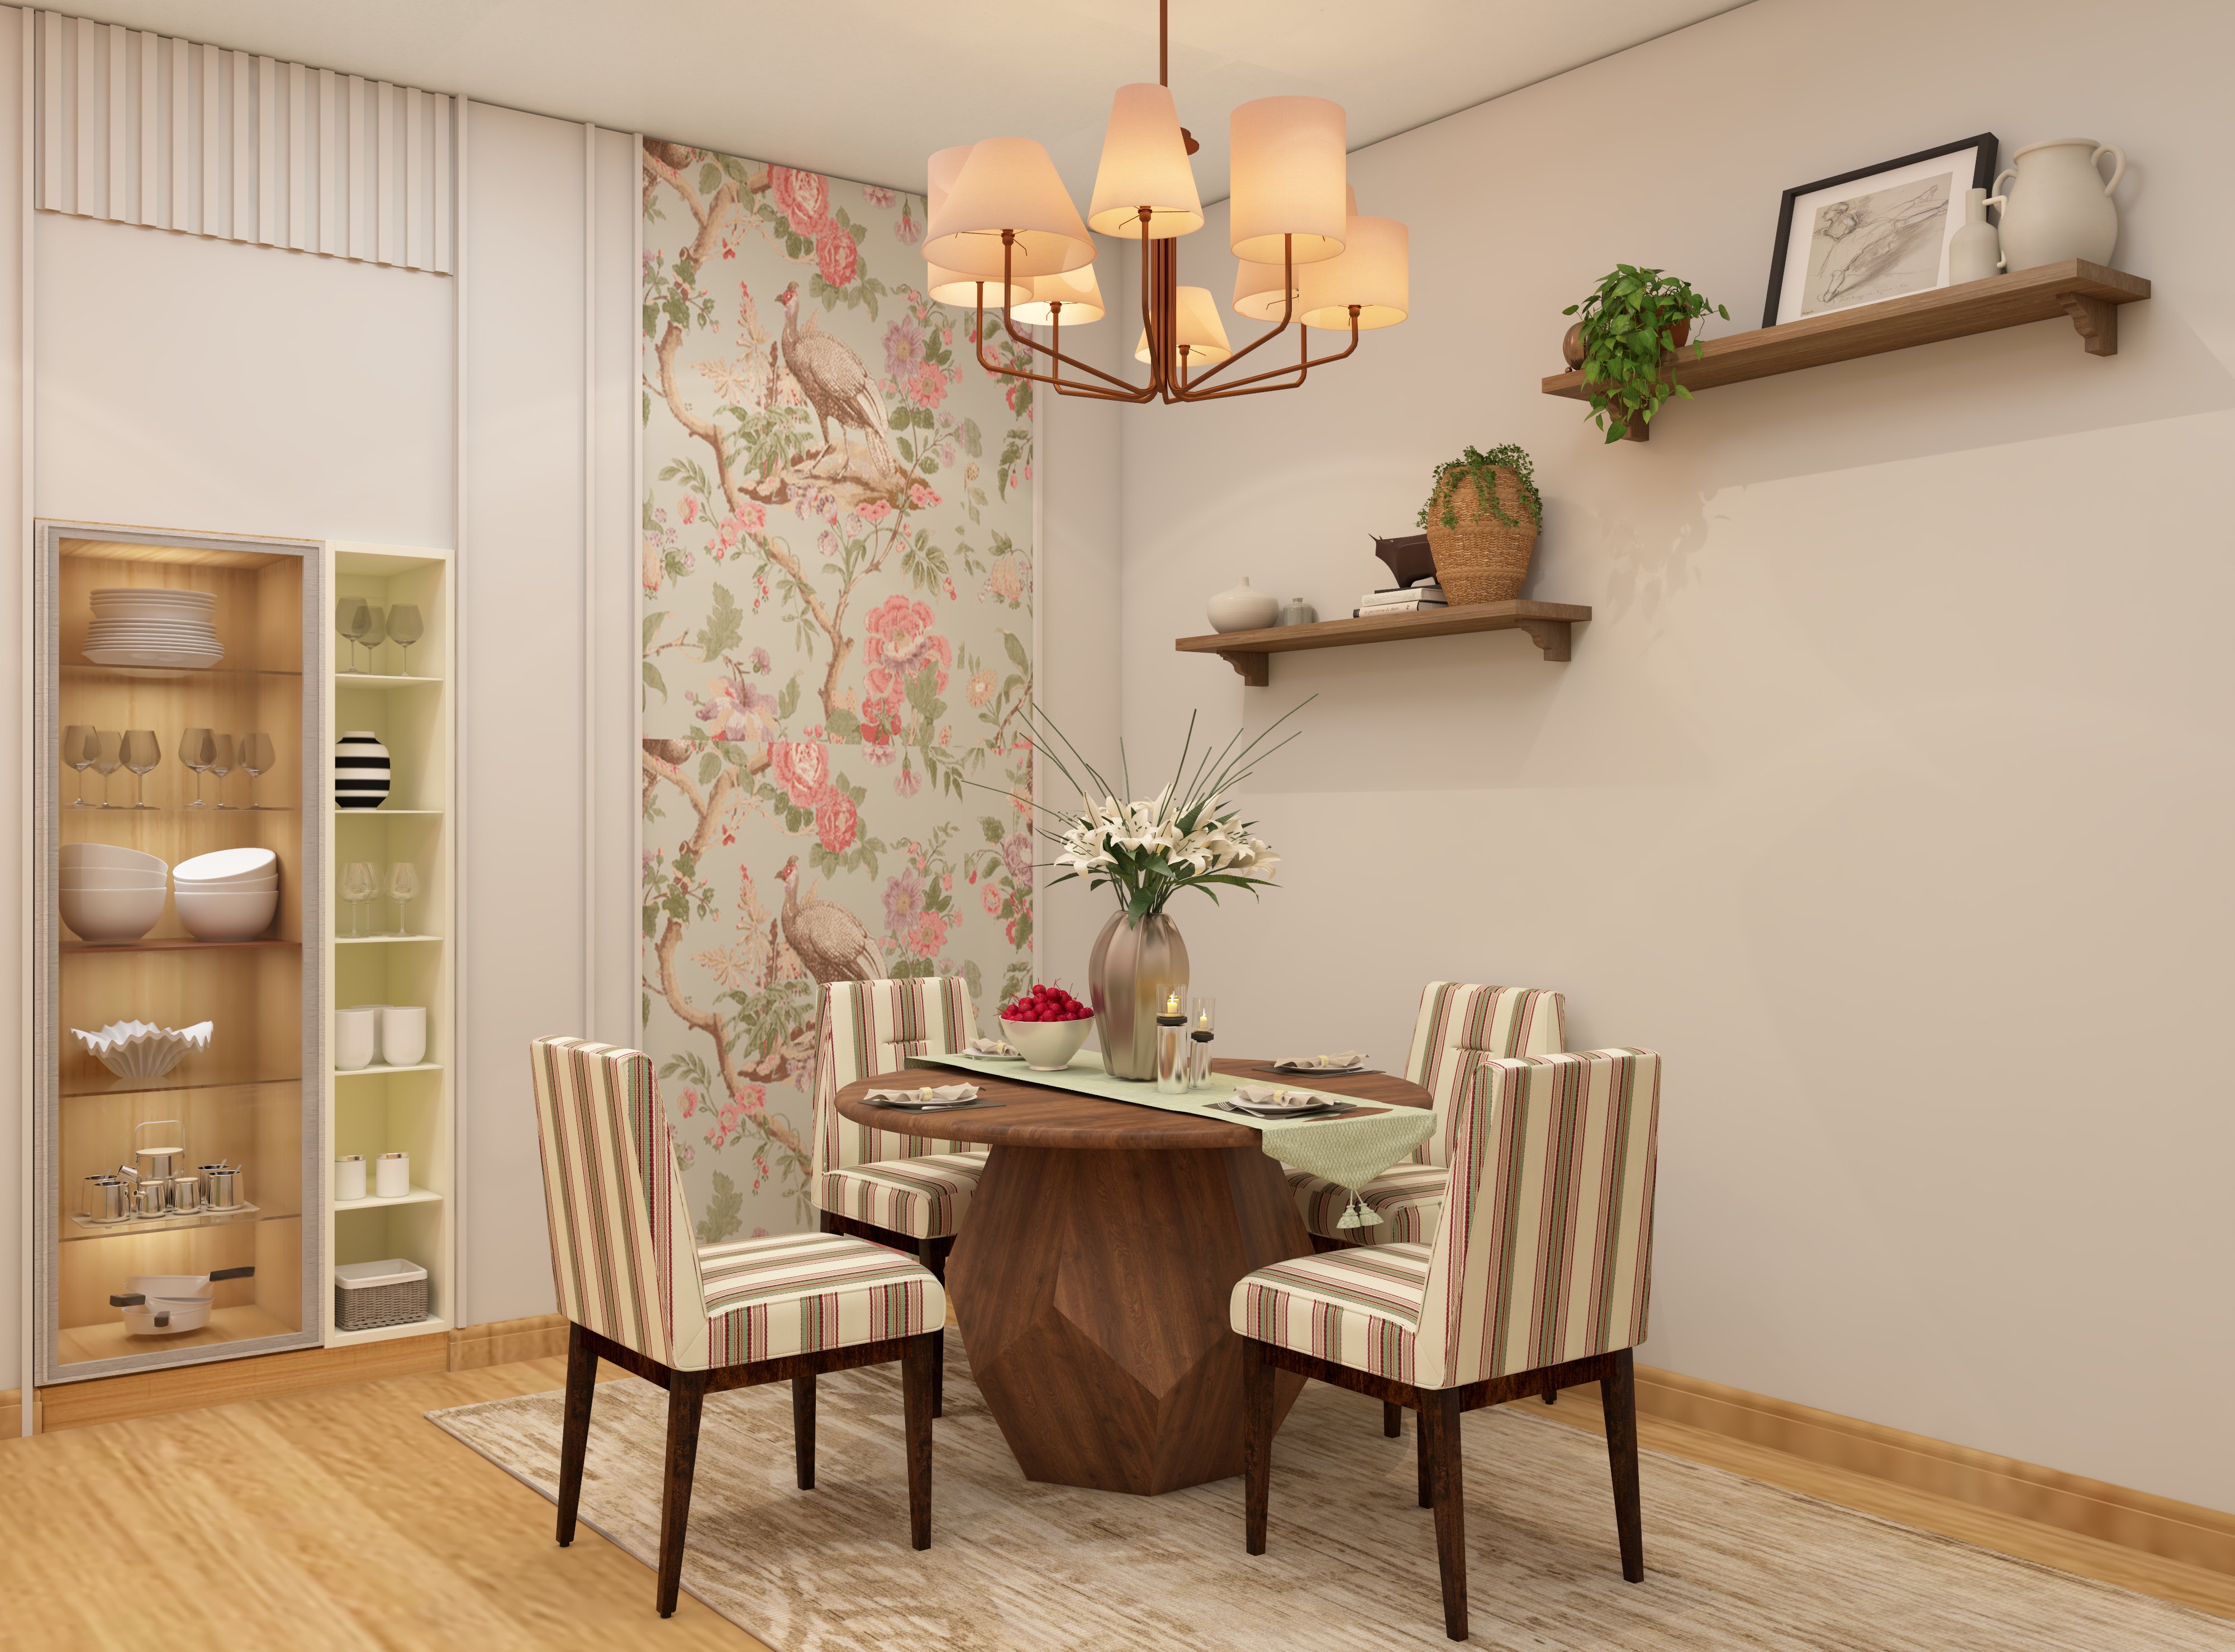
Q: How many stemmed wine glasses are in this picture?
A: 12